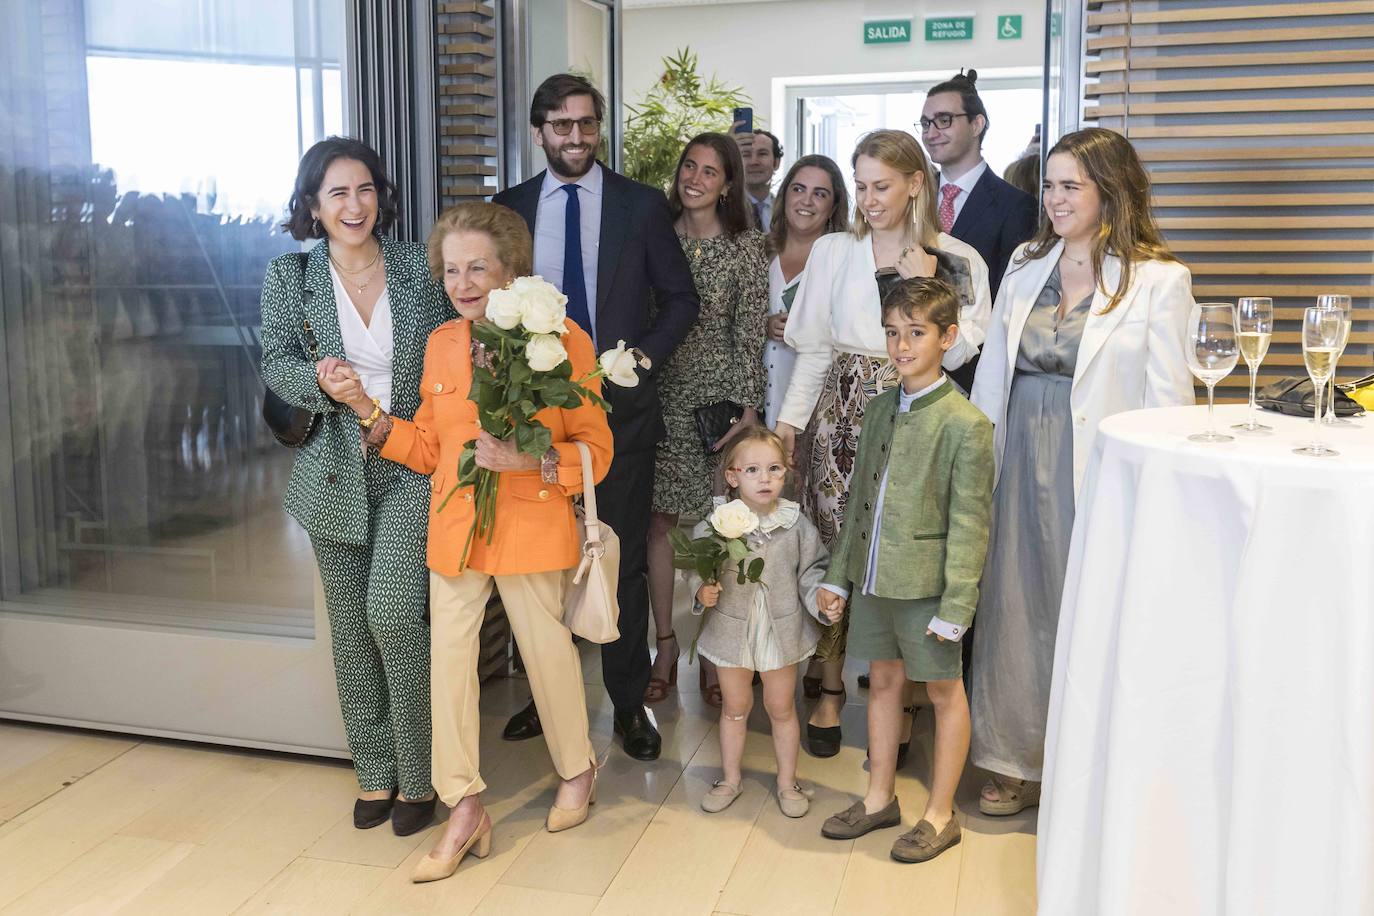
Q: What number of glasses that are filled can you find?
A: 3